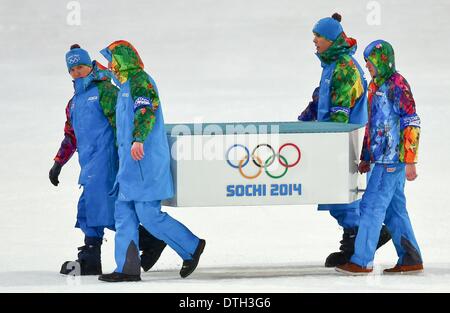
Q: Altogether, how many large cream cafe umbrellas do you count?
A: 0